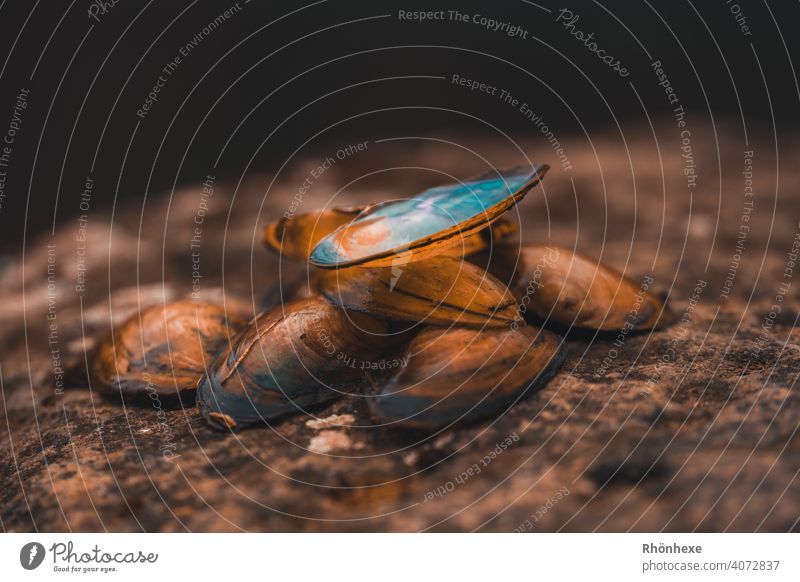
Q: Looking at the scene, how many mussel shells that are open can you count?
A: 1